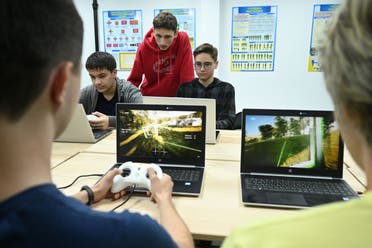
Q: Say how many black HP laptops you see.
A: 2